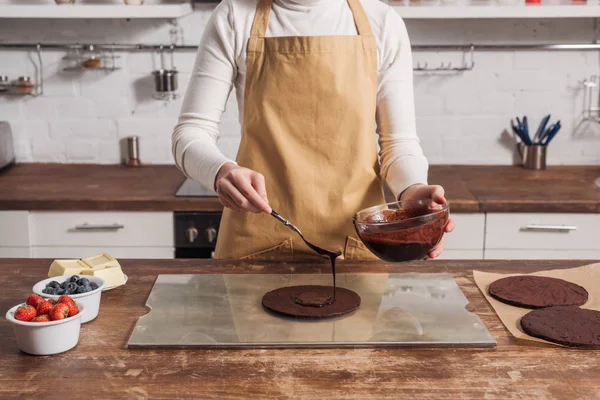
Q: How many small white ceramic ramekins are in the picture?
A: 2